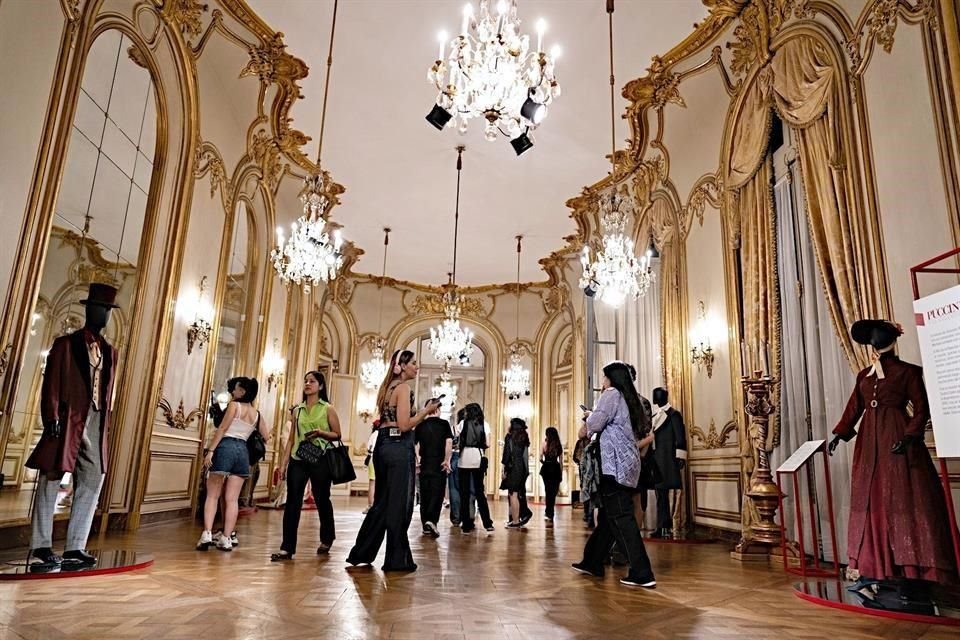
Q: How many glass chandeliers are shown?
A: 7